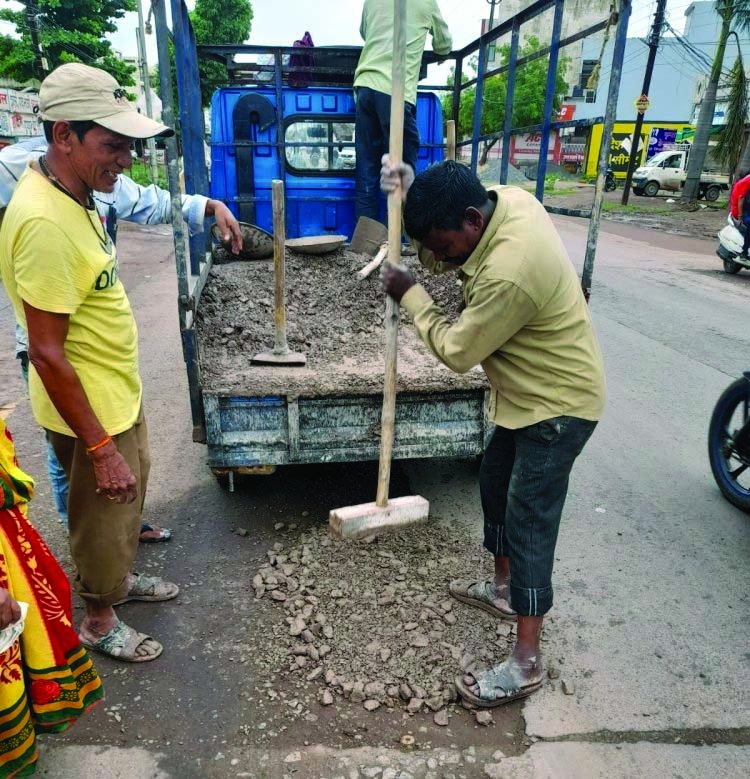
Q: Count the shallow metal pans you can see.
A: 2